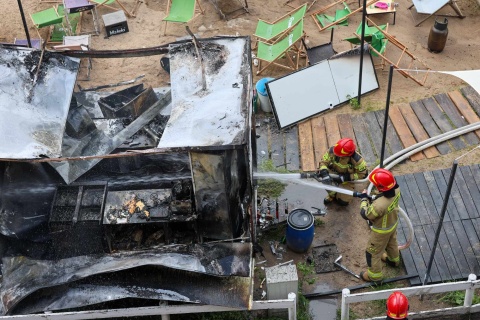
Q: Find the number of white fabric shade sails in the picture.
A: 1